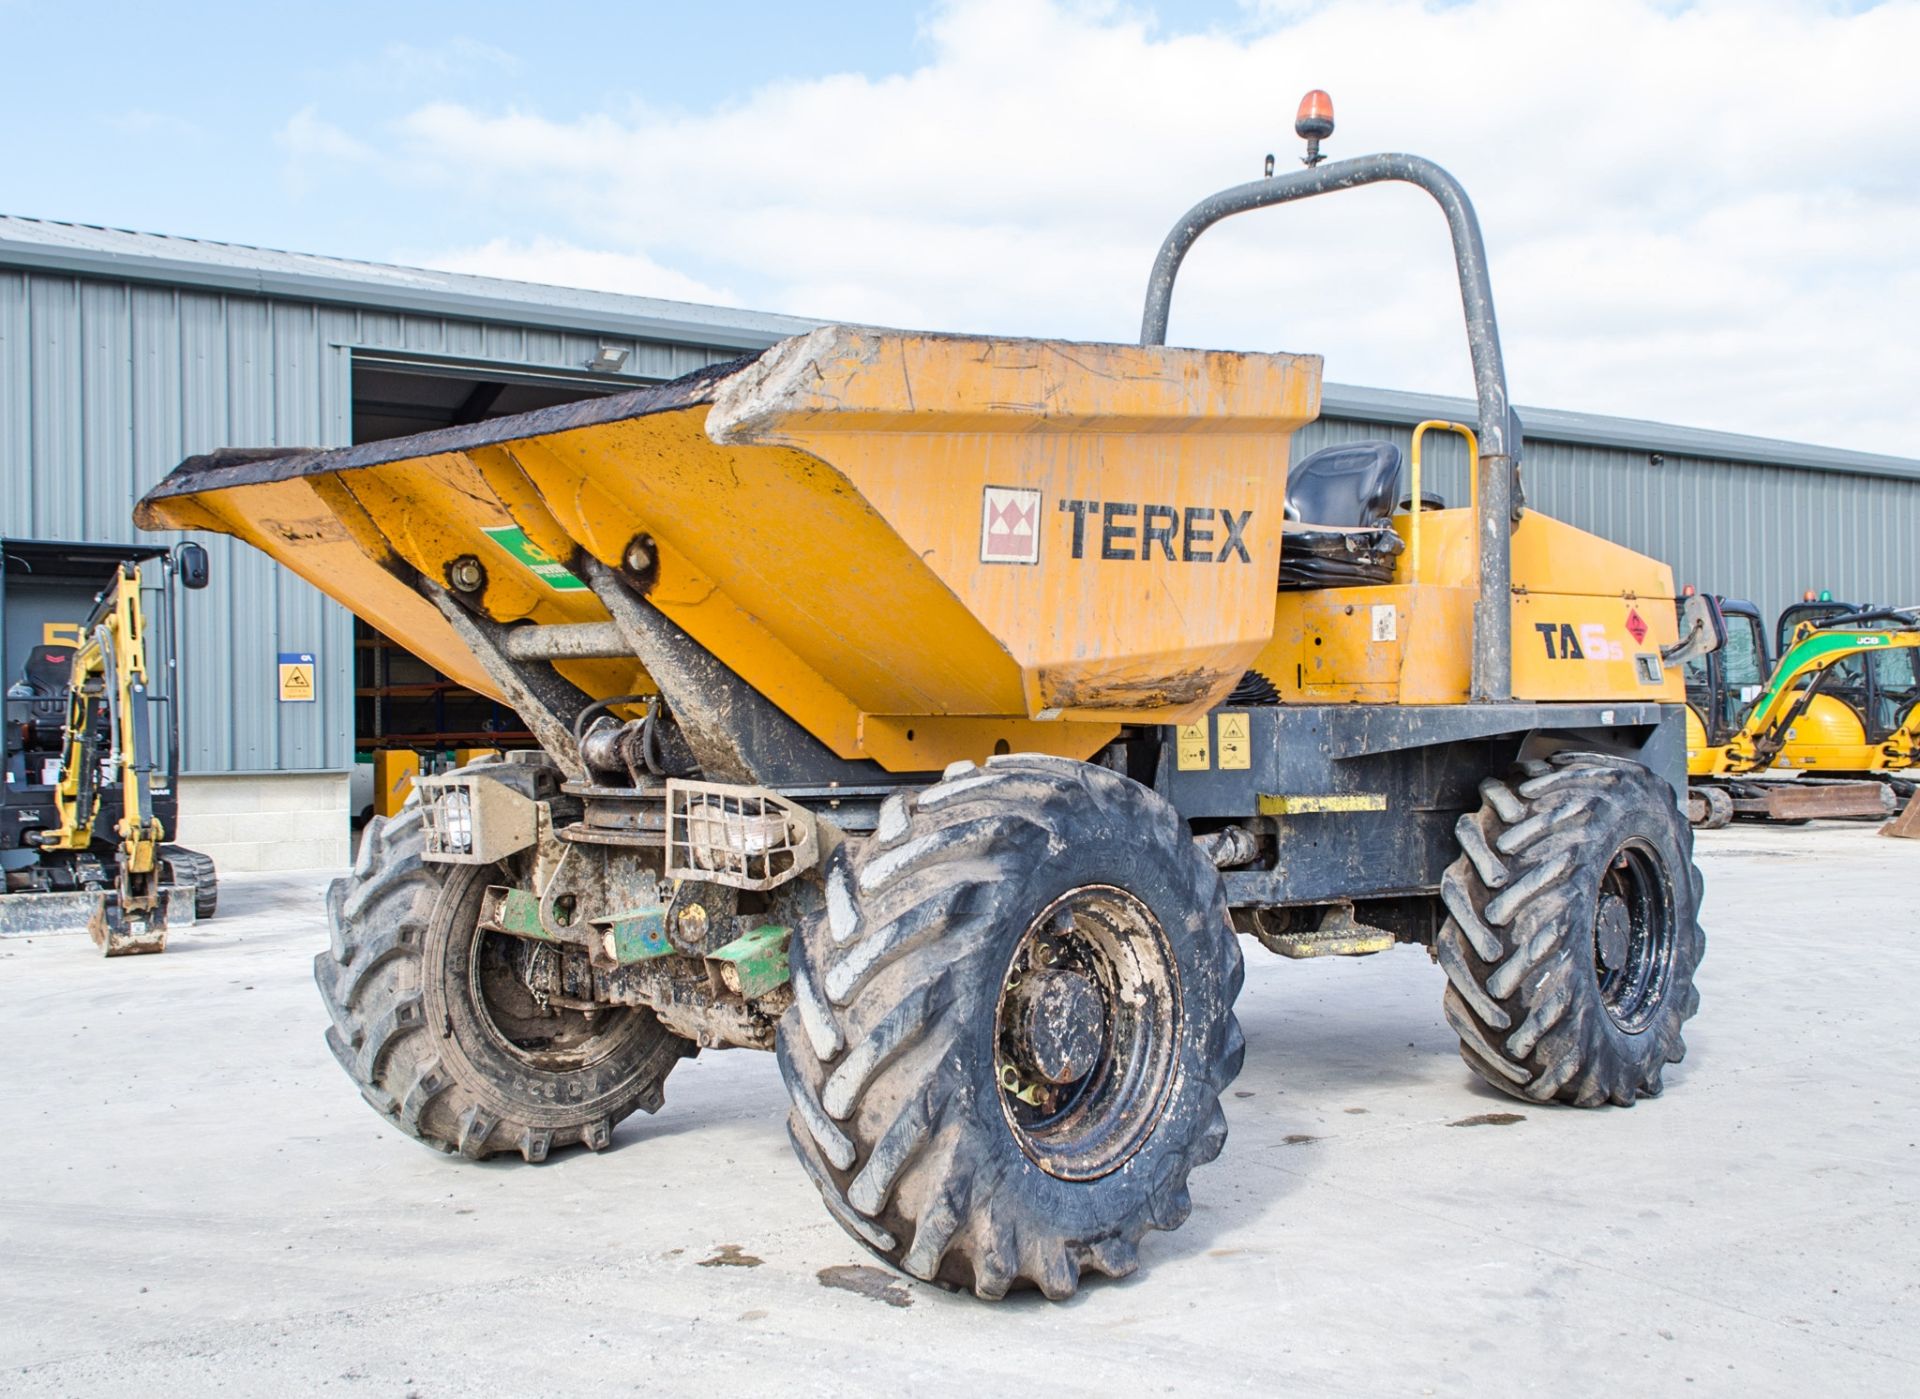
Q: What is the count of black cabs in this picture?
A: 3